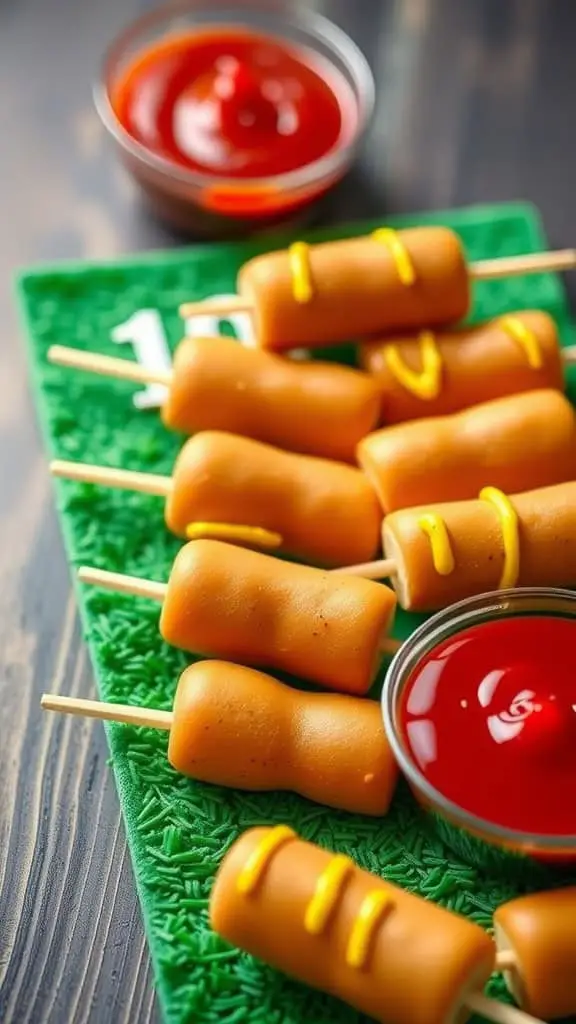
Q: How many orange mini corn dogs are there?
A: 10